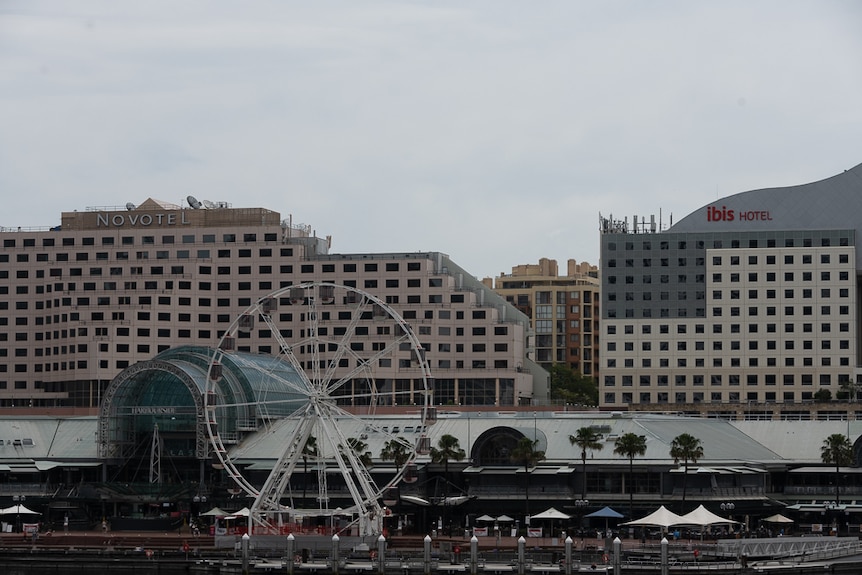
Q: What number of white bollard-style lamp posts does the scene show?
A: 10